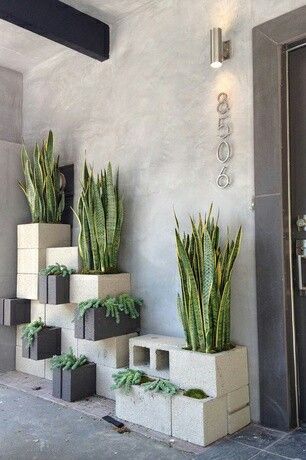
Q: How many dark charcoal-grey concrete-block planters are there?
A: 5